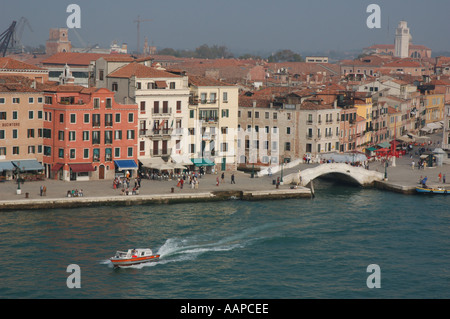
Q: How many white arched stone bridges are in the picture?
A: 1